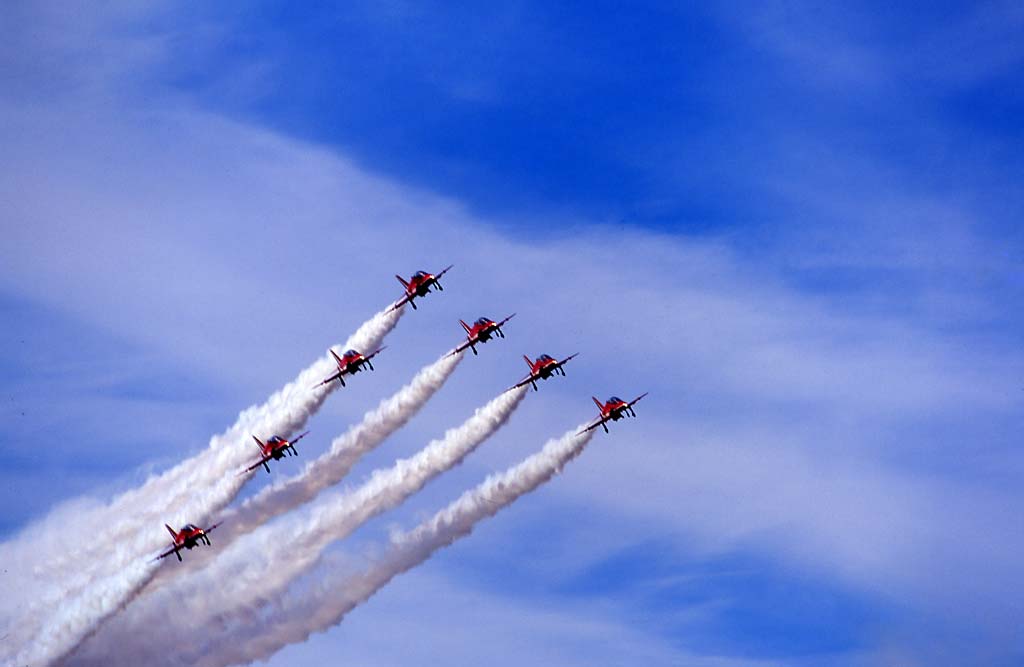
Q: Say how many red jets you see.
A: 7